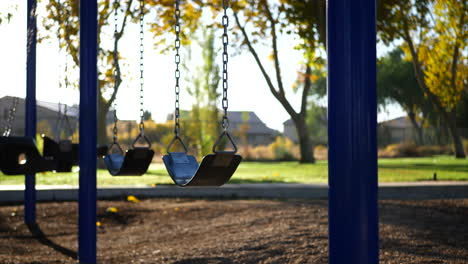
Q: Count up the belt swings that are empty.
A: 2